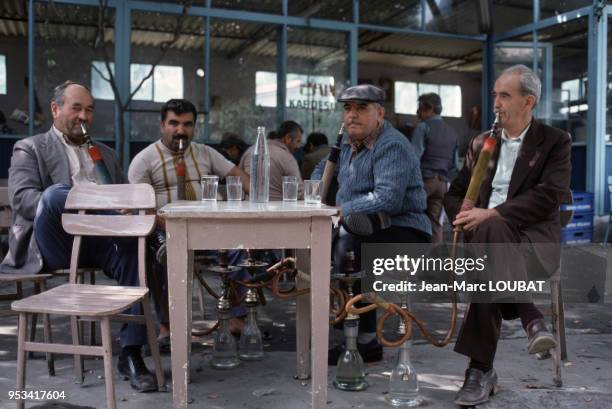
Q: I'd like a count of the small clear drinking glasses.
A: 4